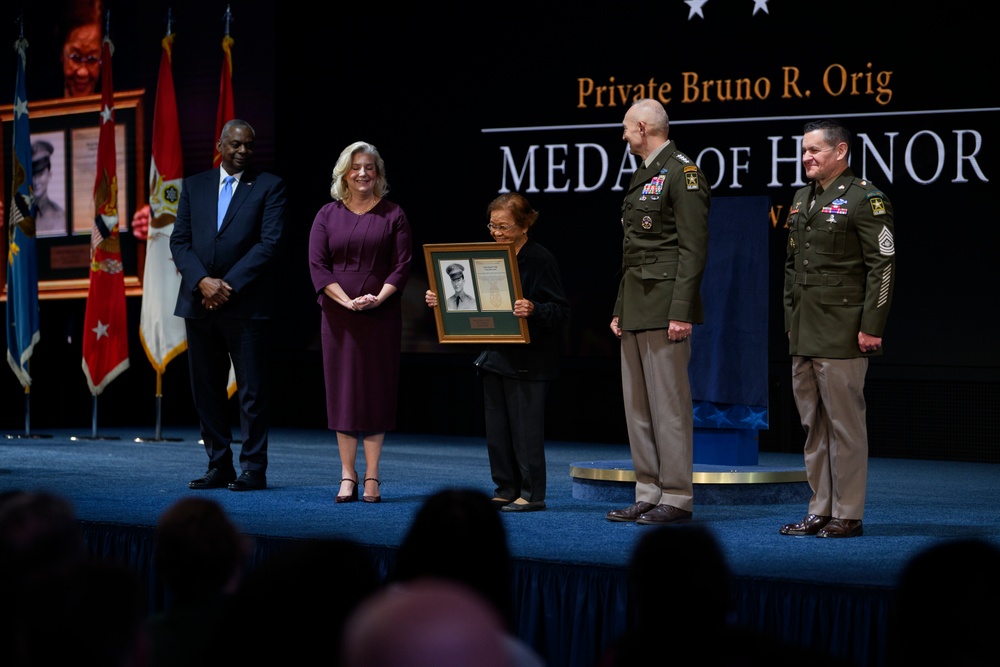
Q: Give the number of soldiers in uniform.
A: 2